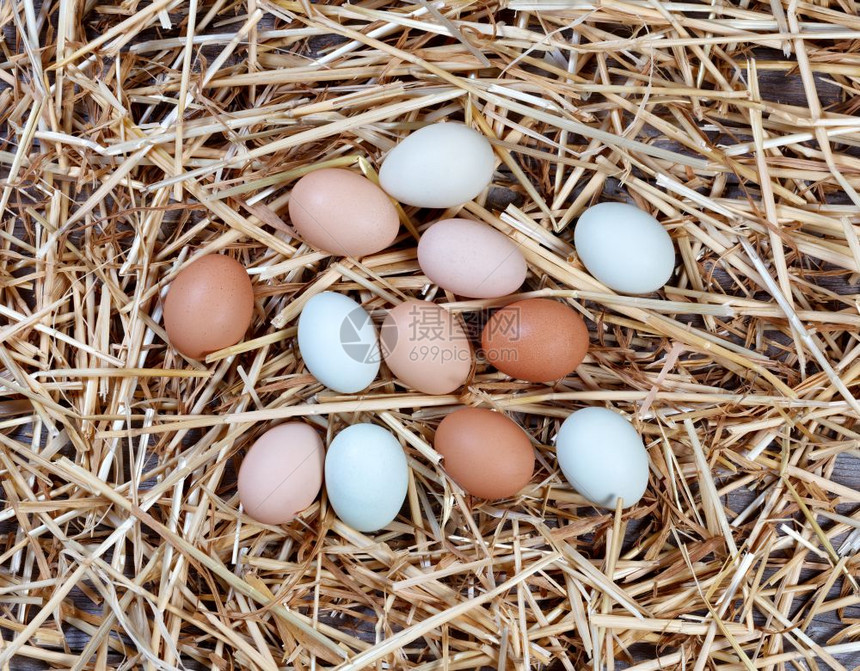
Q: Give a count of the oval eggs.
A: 12